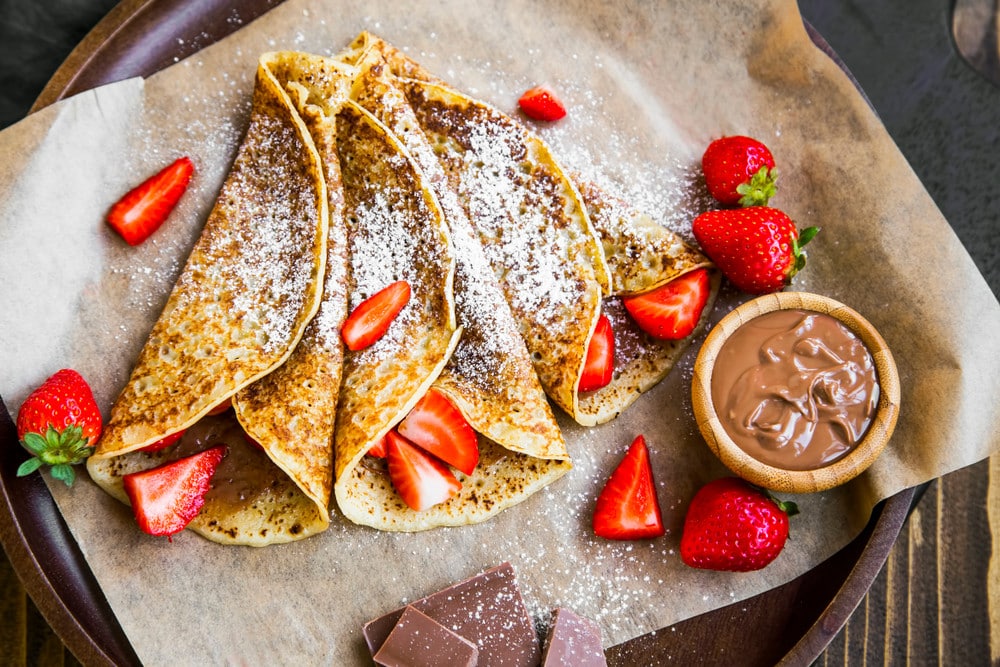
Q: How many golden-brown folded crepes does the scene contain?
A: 3